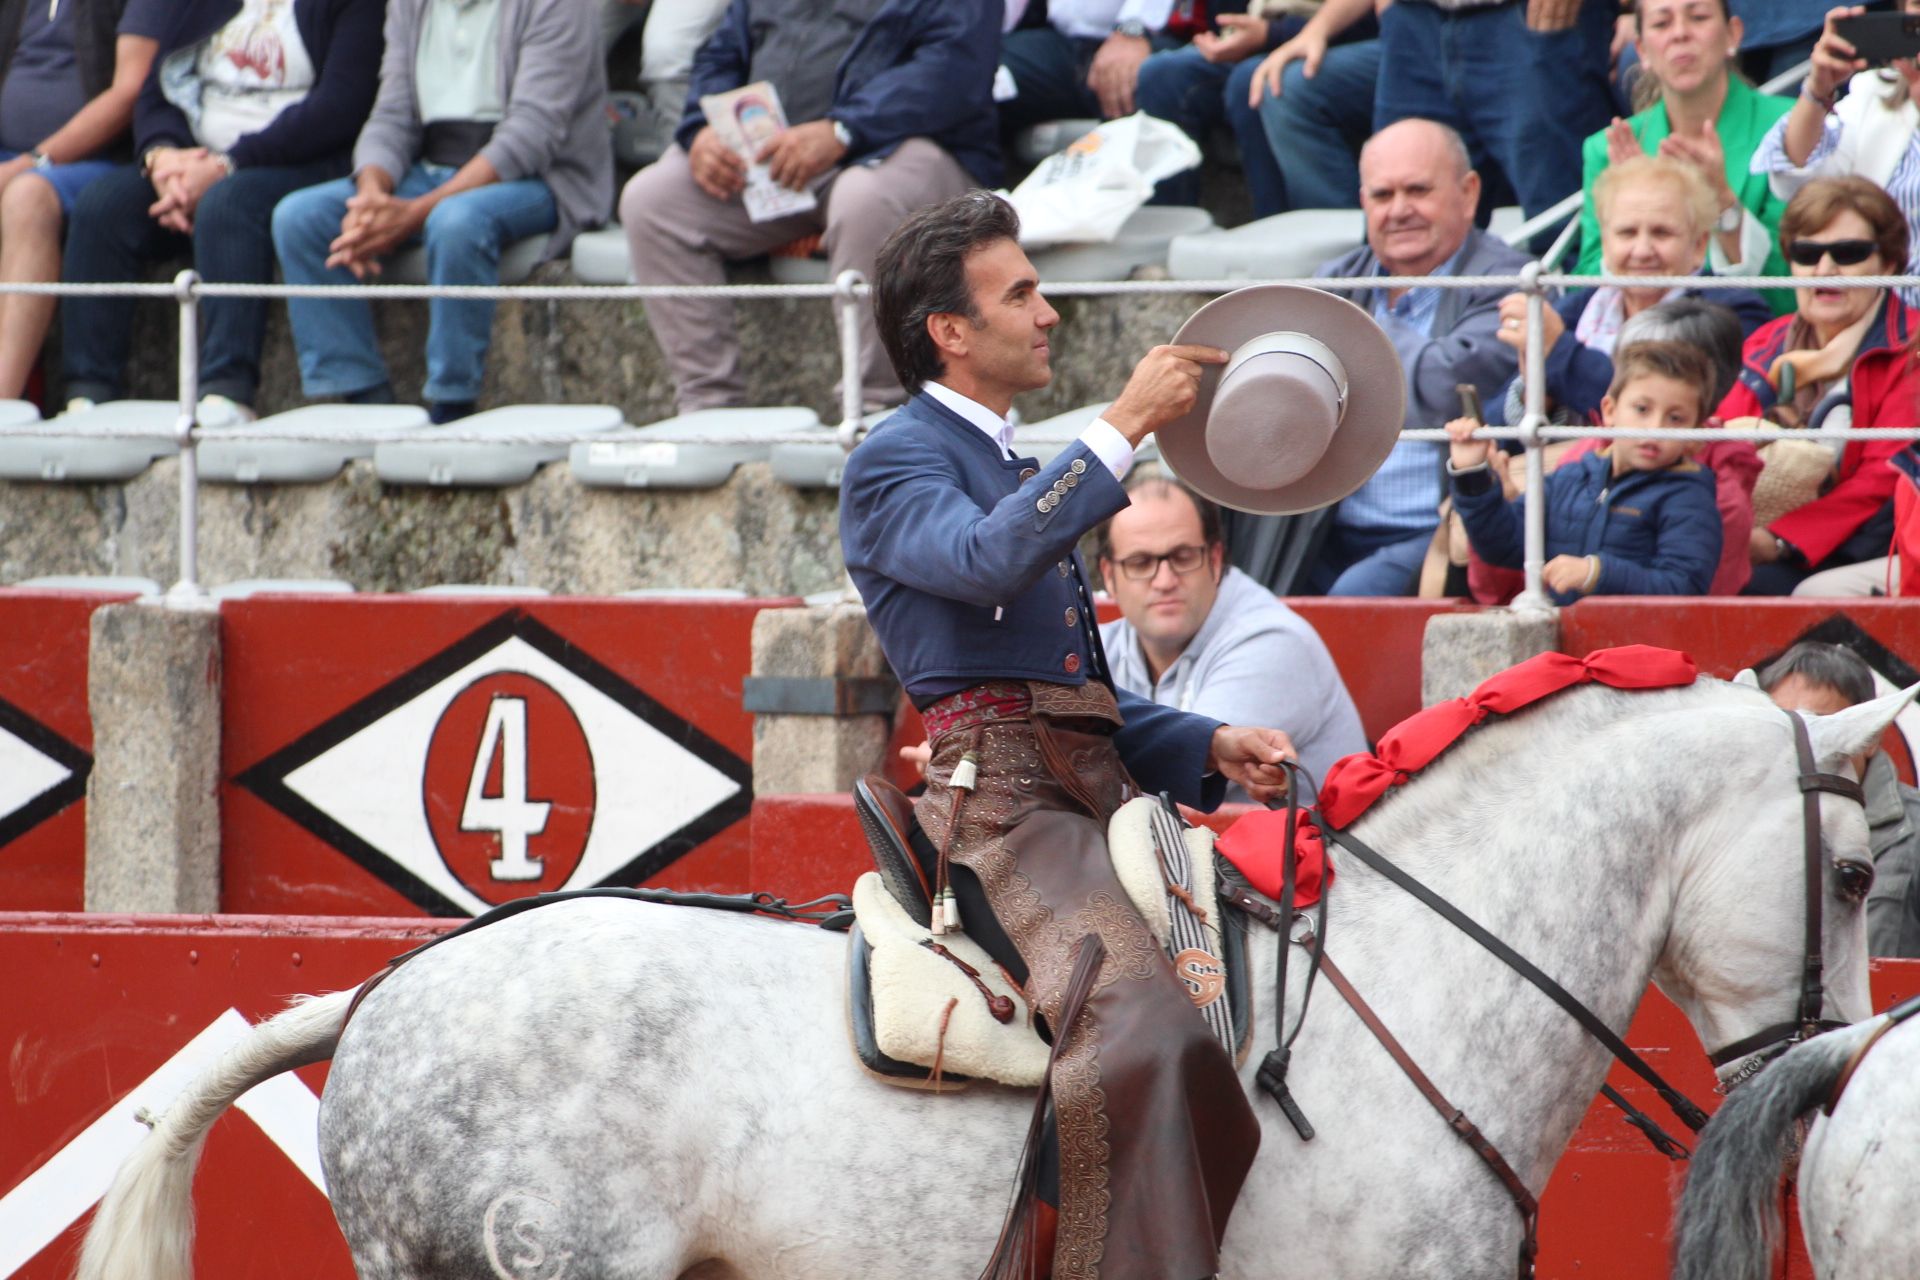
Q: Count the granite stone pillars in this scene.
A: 3